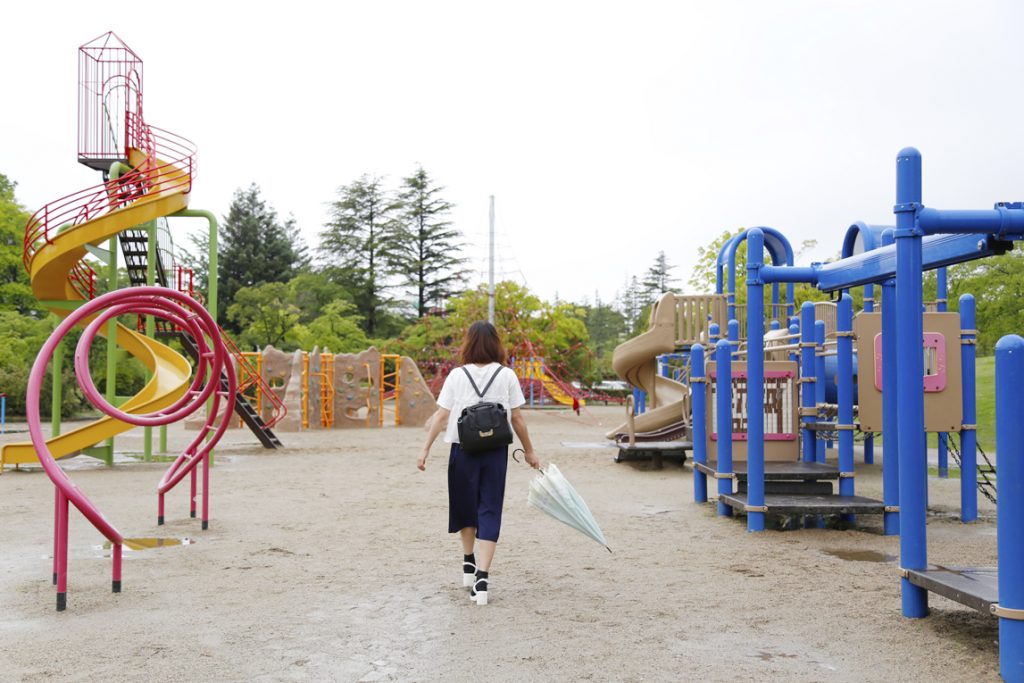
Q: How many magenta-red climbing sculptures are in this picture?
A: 1